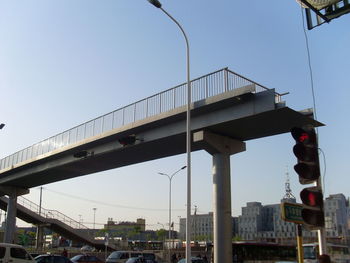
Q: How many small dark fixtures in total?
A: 2